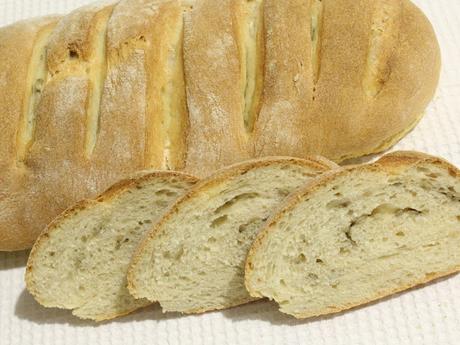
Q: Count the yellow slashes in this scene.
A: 6